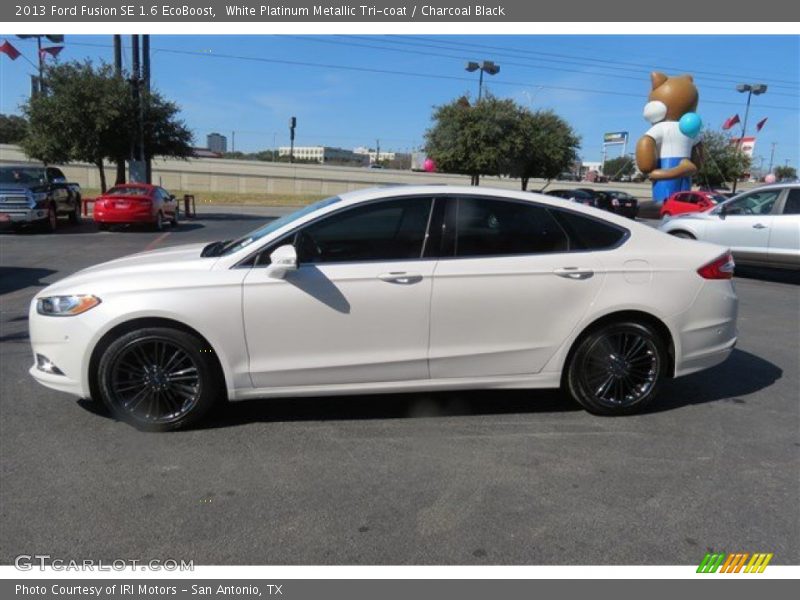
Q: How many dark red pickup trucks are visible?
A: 0